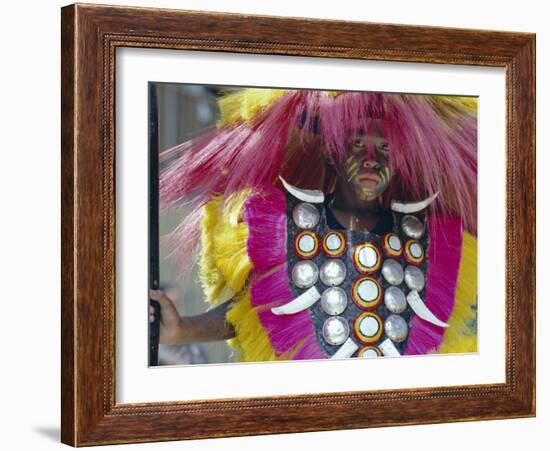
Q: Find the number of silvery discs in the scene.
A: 10